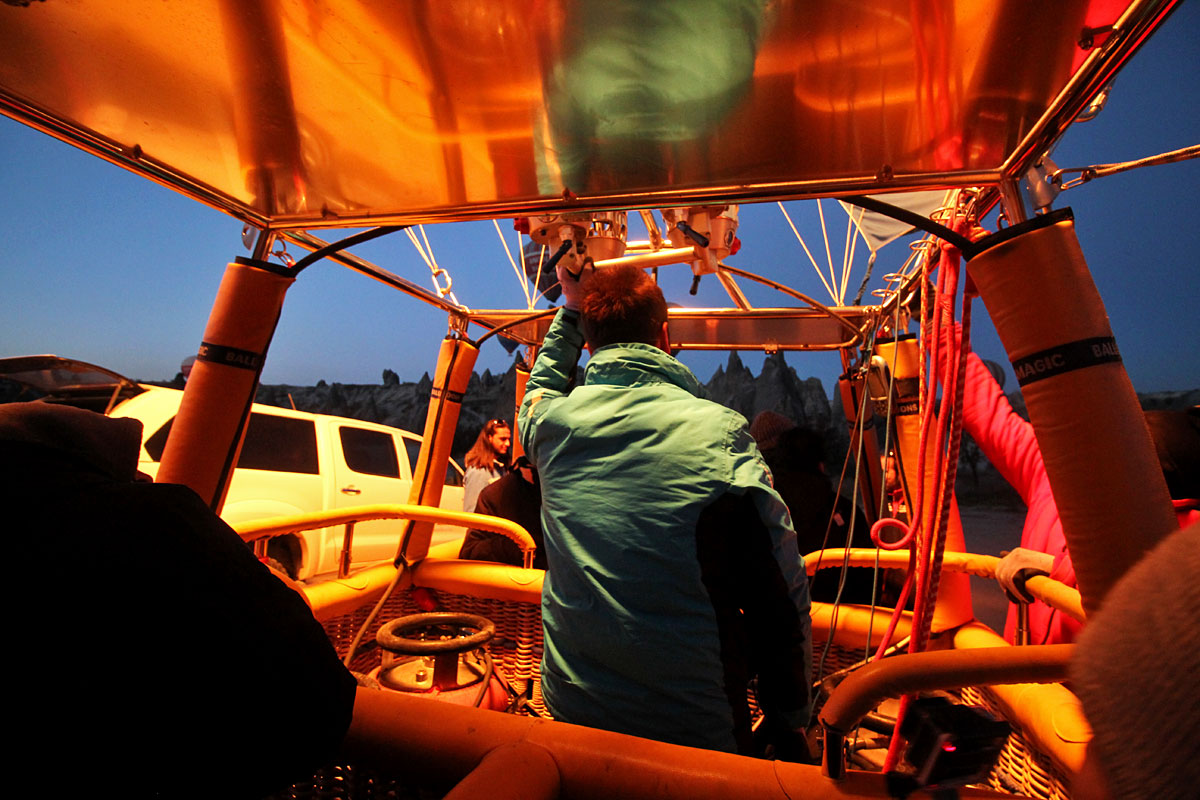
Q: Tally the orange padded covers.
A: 6